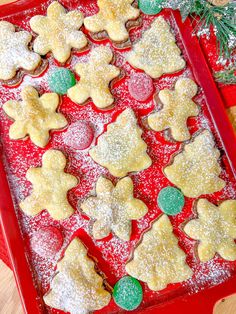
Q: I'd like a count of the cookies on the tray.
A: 14